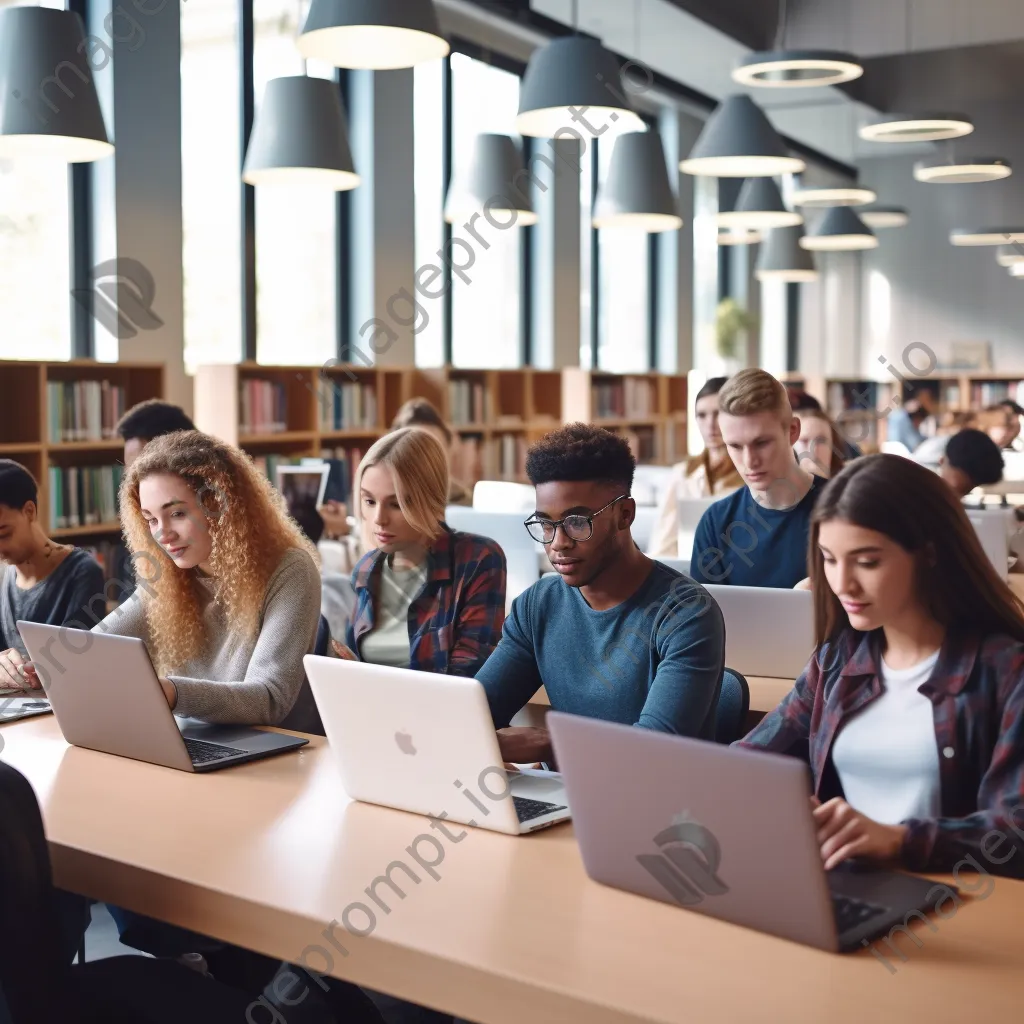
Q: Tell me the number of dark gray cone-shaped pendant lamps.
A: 10